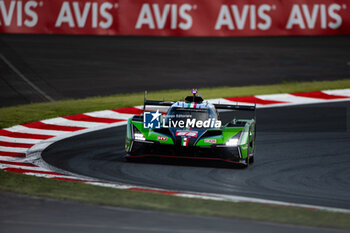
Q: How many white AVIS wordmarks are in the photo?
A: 5